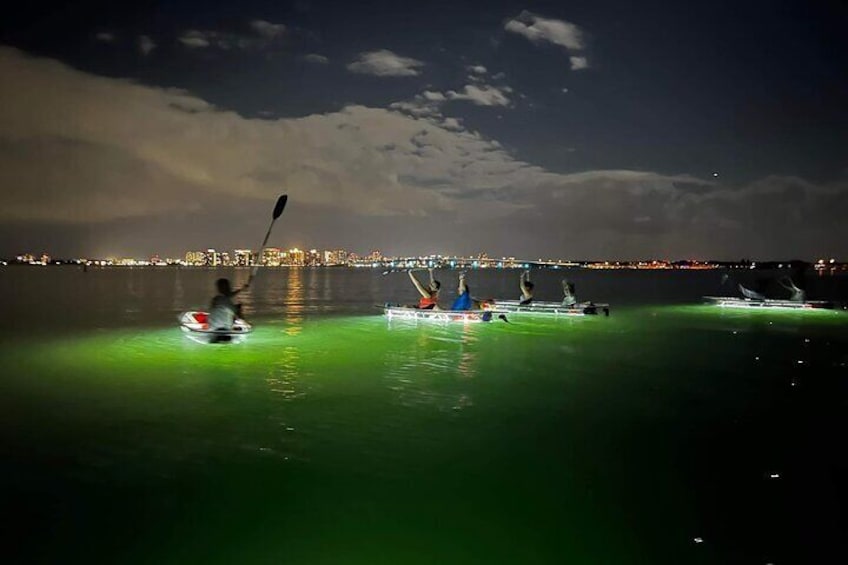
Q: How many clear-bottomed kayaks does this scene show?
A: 4